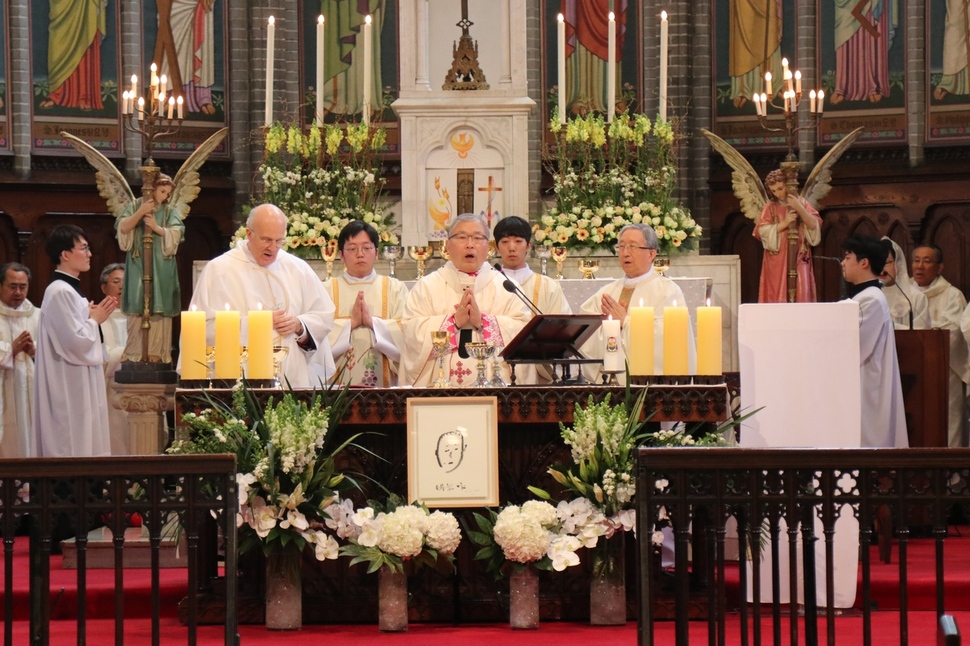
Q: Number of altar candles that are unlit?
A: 0